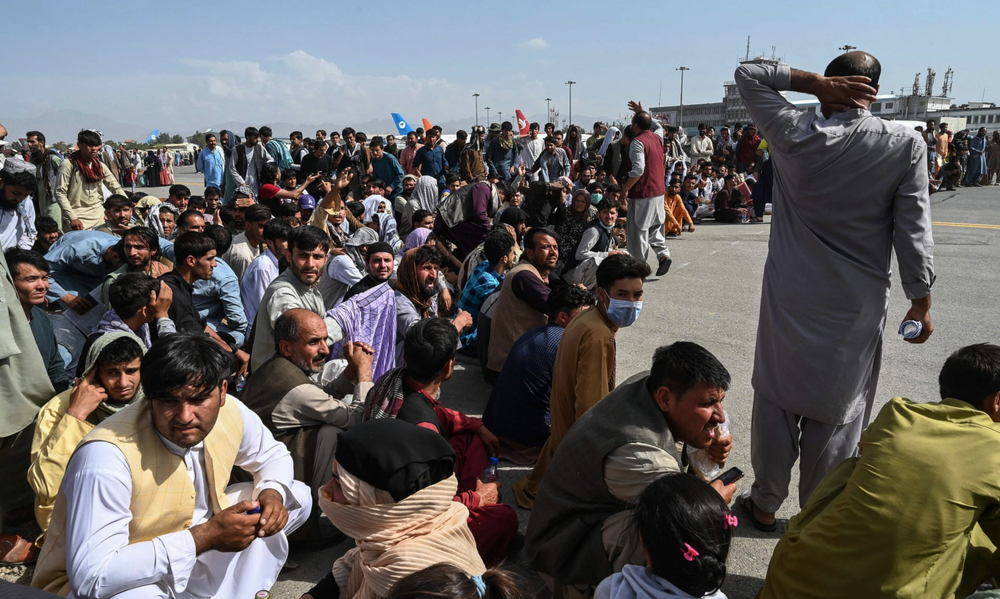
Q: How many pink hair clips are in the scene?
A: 2